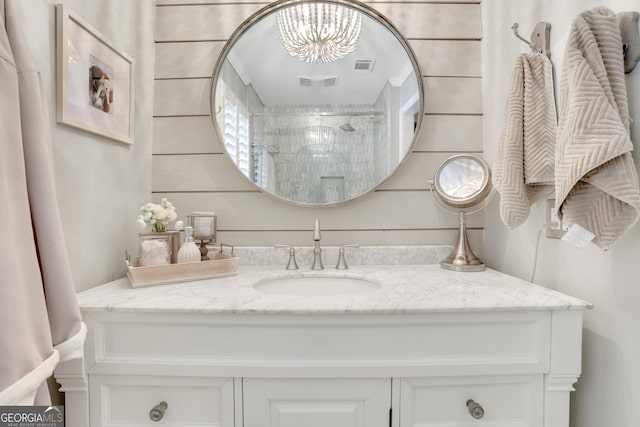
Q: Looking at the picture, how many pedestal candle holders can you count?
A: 1